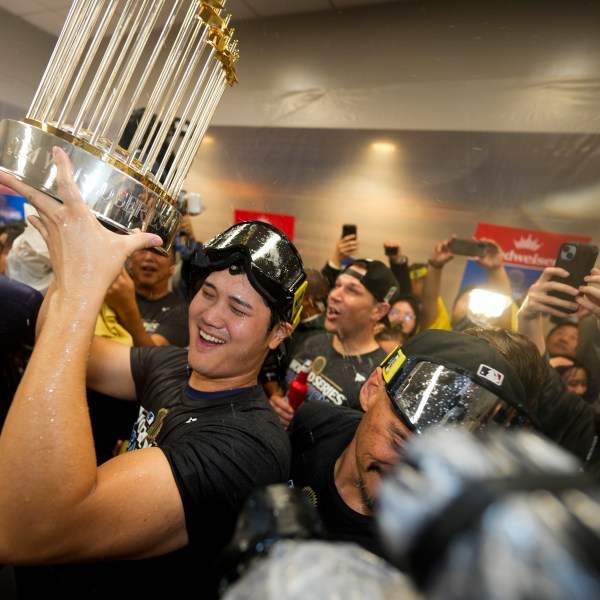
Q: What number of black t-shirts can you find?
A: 4